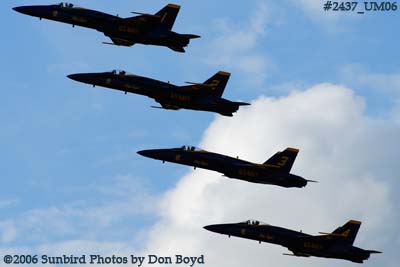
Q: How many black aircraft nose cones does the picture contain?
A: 4